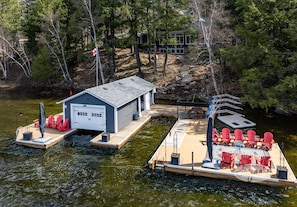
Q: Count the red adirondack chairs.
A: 12